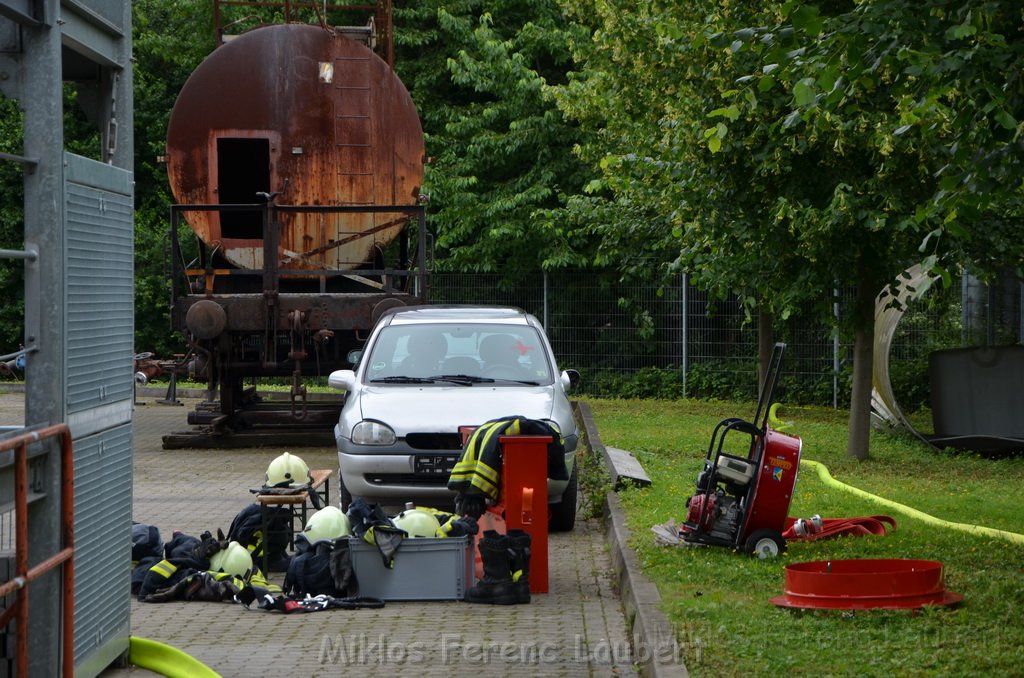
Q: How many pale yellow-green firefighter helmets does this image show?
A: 4